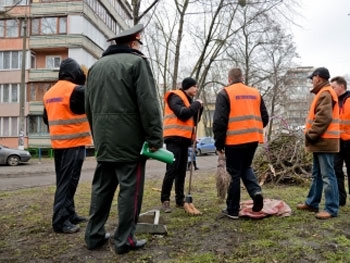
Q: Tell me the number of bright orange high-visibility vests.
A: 5